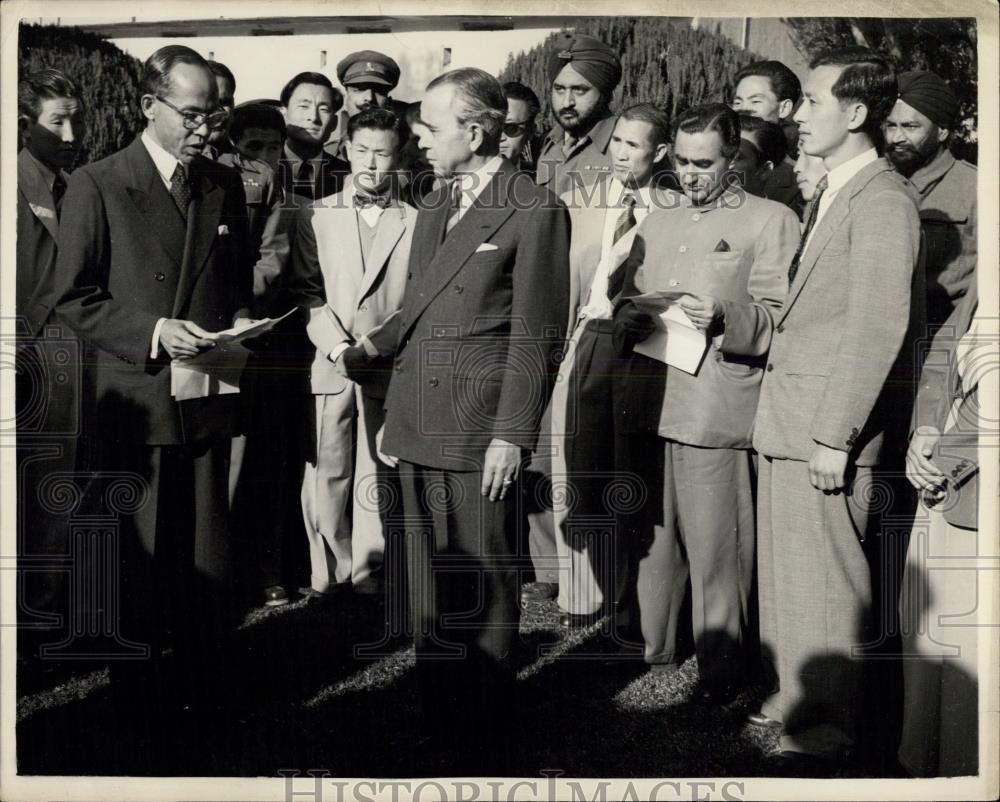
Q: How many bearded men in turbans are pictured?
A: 2